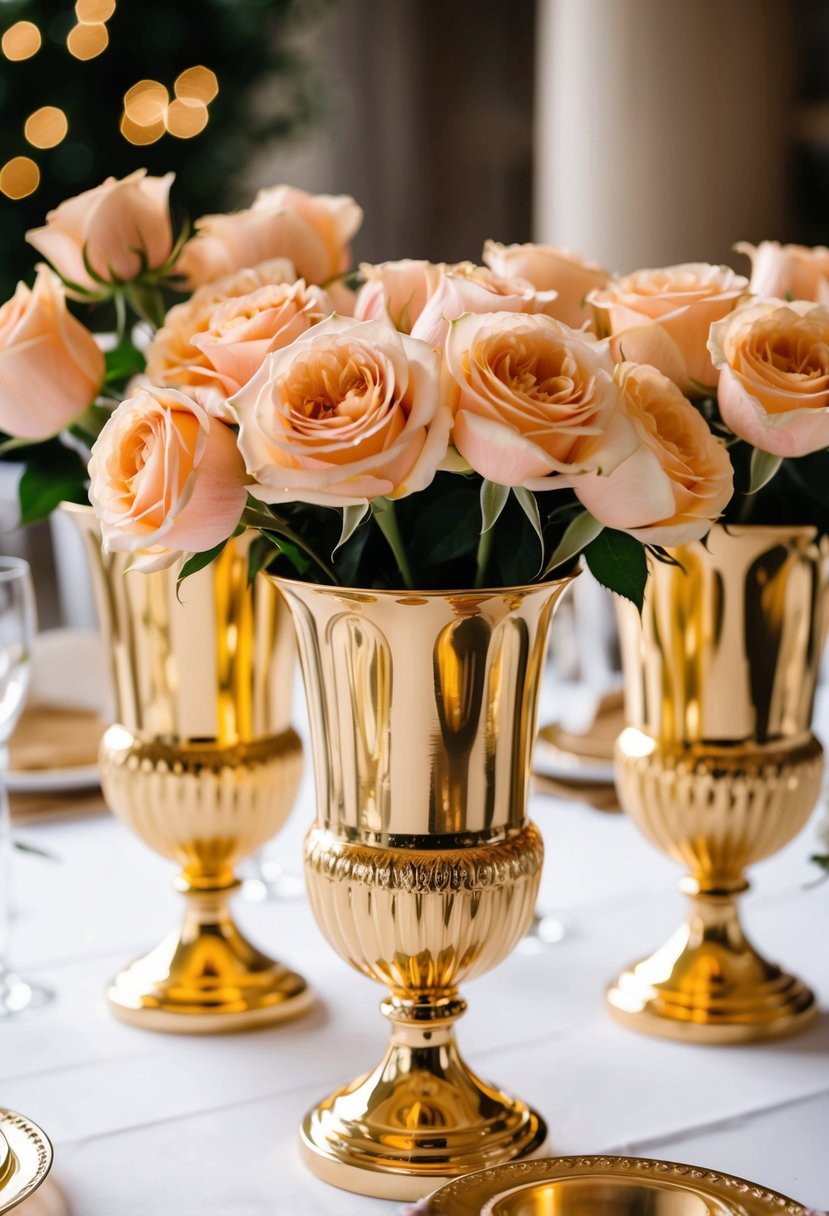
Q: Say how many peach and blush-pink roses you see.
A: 15